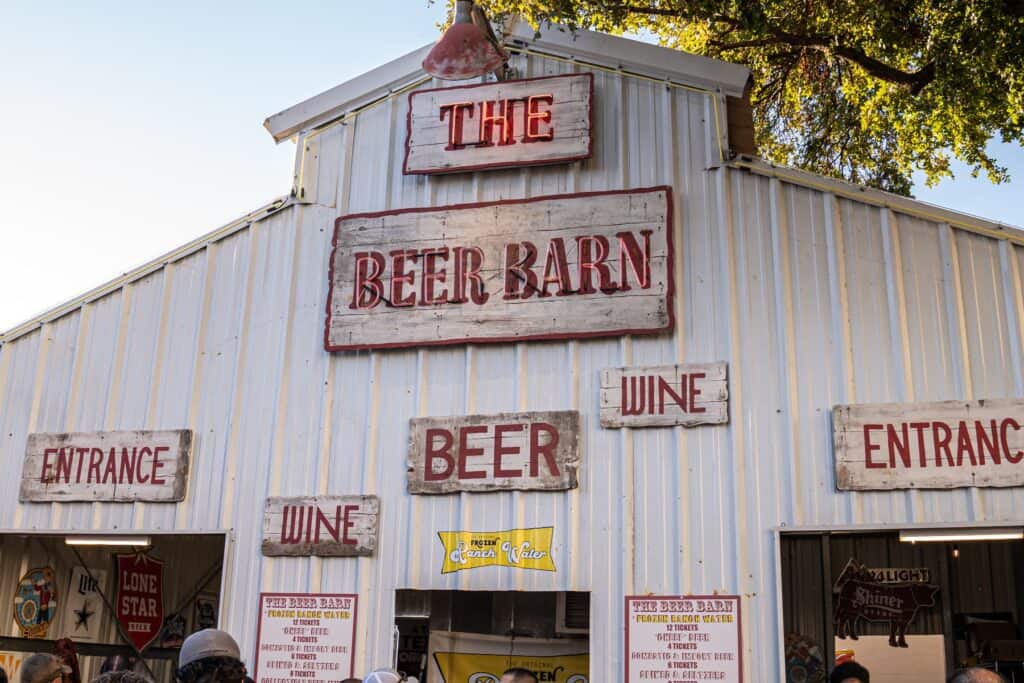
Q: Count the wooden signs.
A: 7